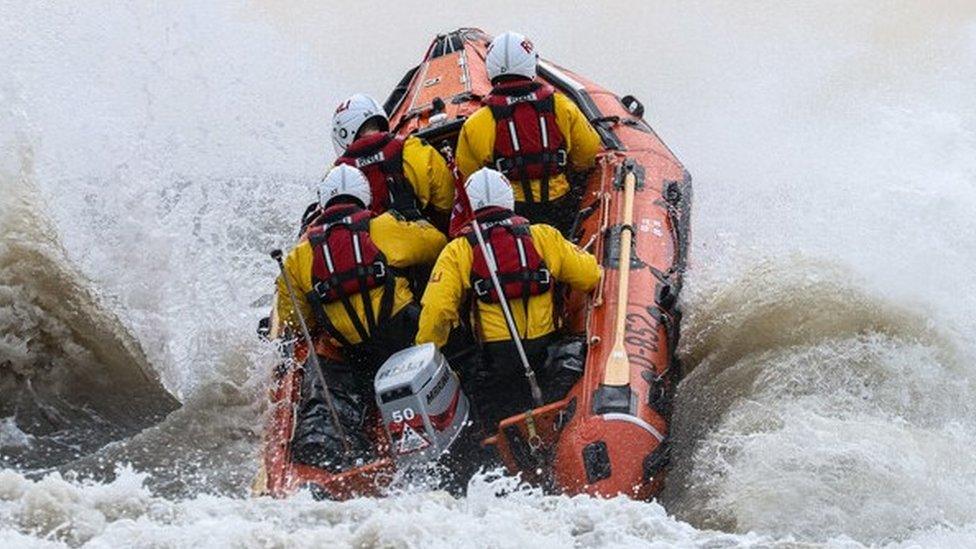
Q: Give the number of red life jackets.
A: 4